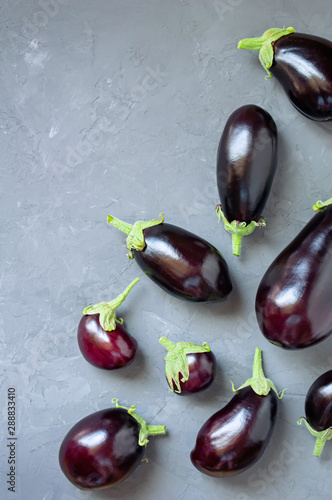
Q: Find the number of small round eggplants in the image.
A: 2